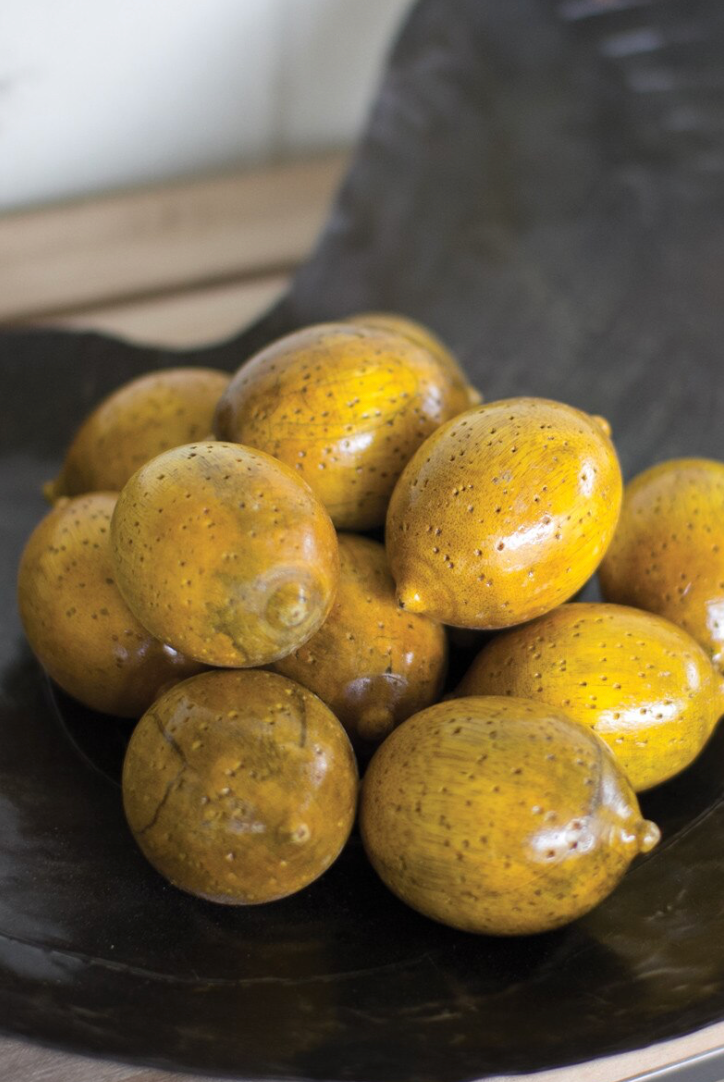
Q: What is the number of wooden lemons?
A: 11